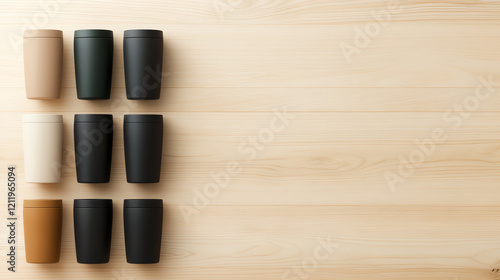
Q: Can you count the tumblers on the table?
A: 9